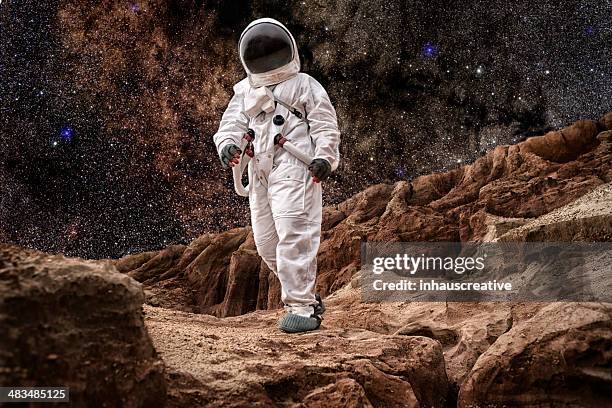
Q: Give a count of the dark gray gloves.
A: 2